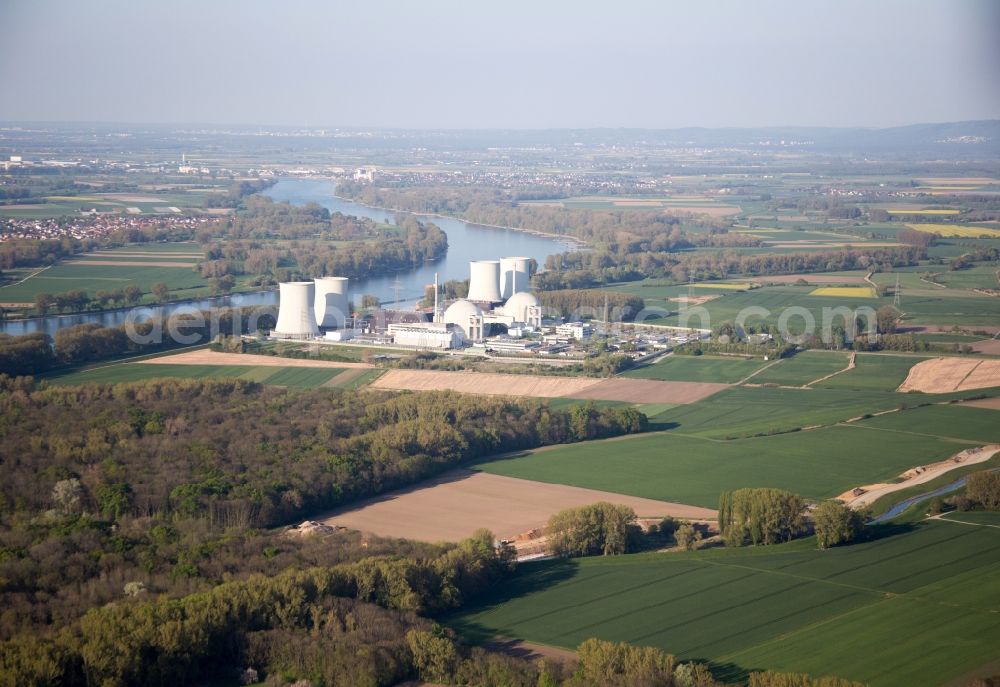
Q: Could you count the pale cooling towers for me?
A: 4